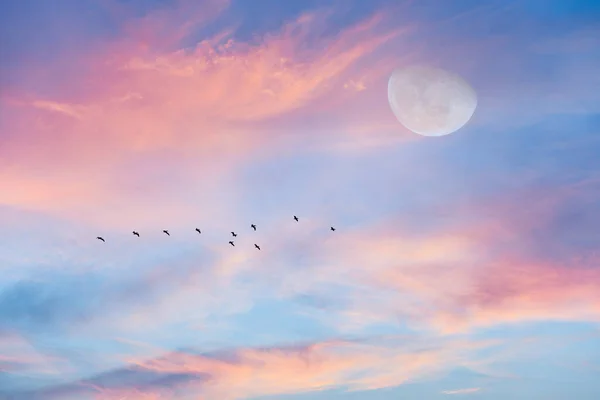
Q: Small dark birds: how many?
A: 10